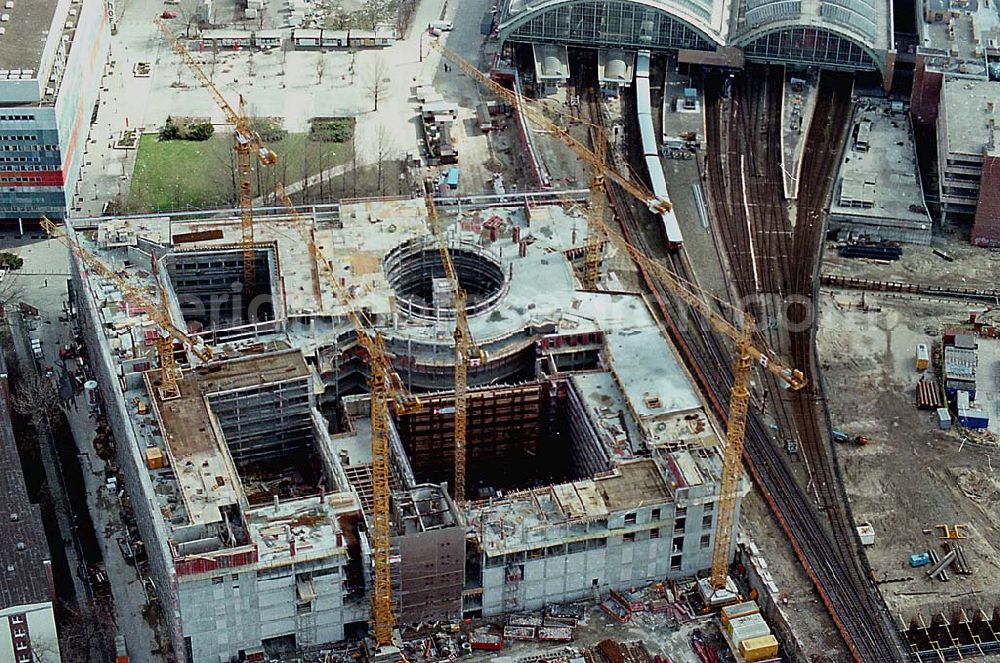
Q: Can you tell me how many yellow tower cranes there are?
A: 6